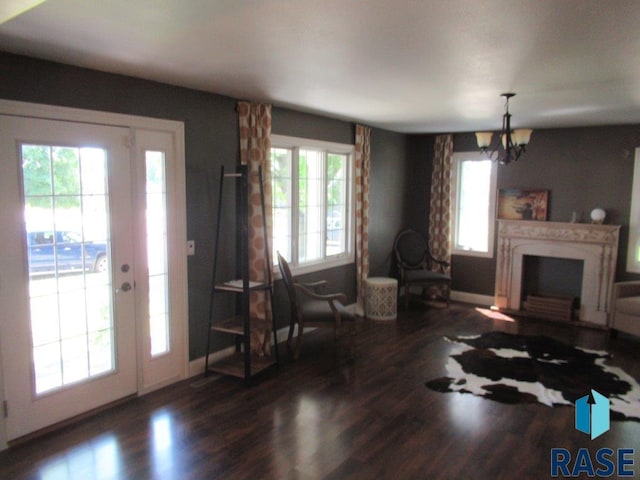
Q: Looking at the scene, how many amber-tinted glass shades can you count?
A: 3